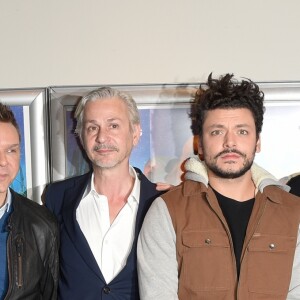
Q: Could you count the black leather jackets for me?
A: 1